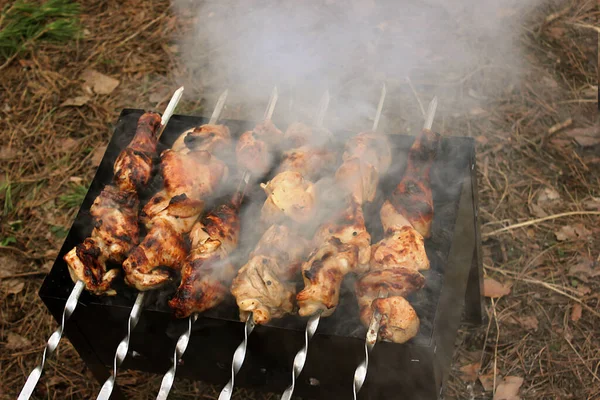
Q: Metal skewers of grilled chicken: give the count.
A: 6